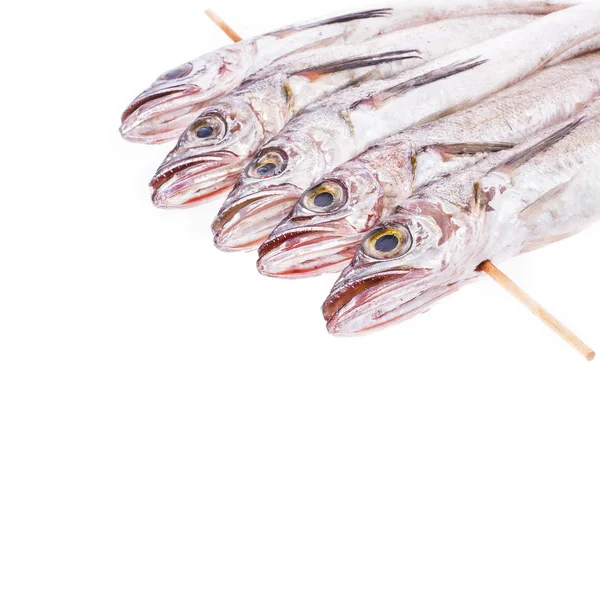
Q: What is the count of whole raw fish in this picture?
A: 5